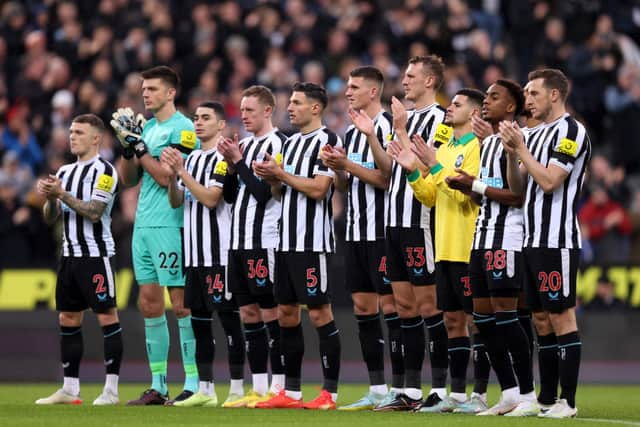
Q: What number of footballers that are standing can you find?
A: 11